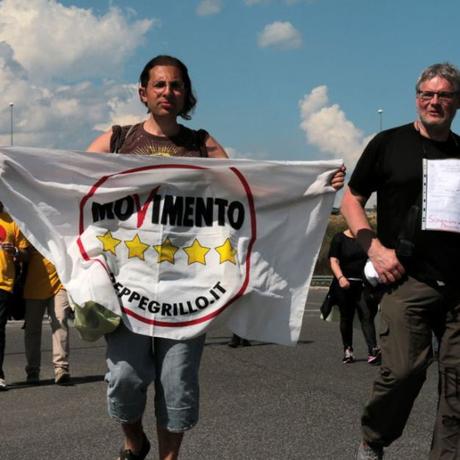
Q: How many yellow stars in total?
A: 5